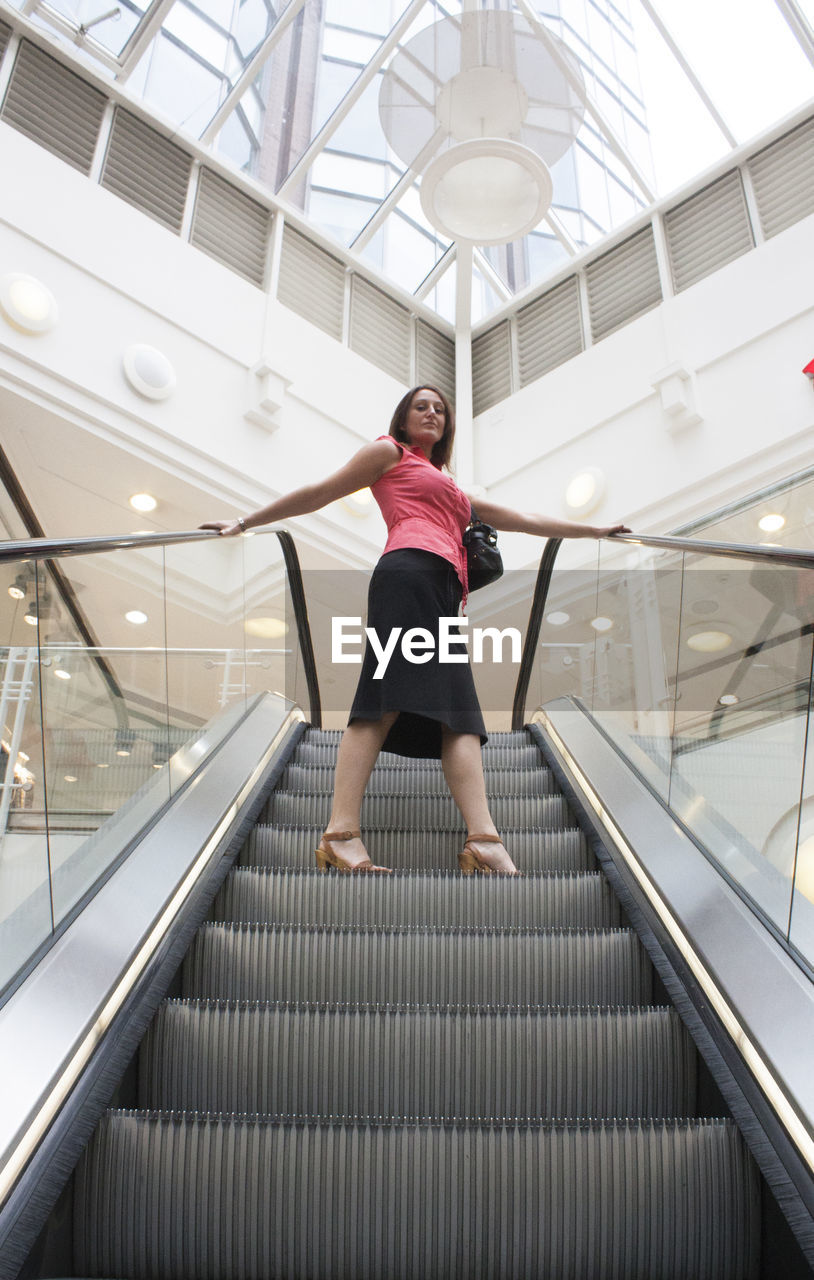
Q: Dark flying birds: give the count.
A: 0